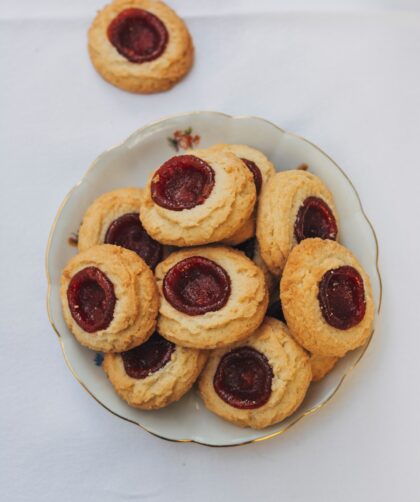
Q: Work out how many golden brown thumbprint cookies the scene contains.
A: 11